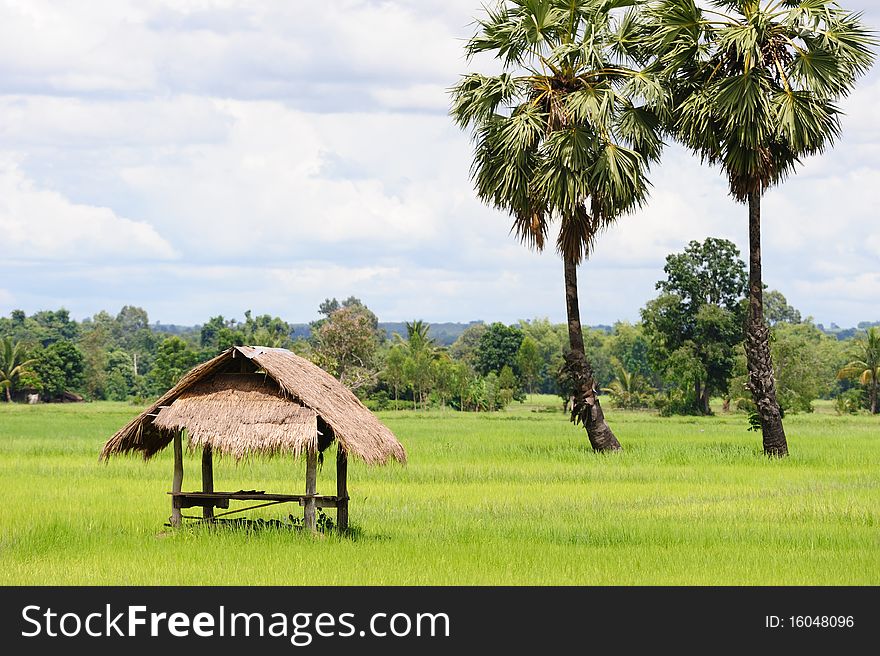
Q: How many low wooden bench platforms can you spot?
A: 1